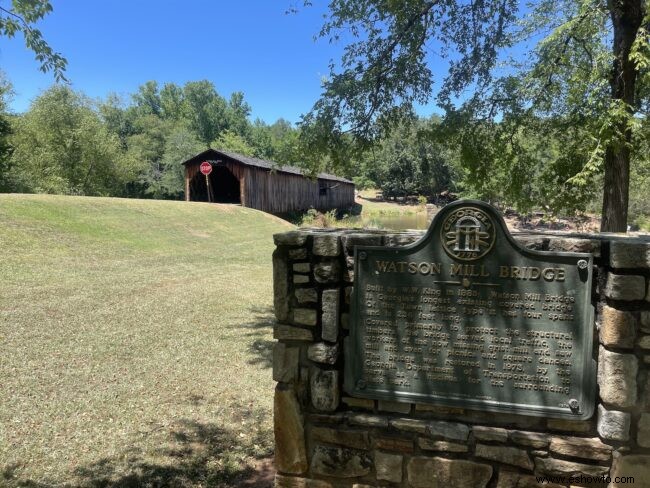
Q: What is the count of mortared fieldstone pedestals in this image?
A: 1